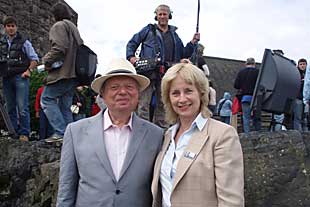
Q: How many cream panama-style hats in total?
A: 1